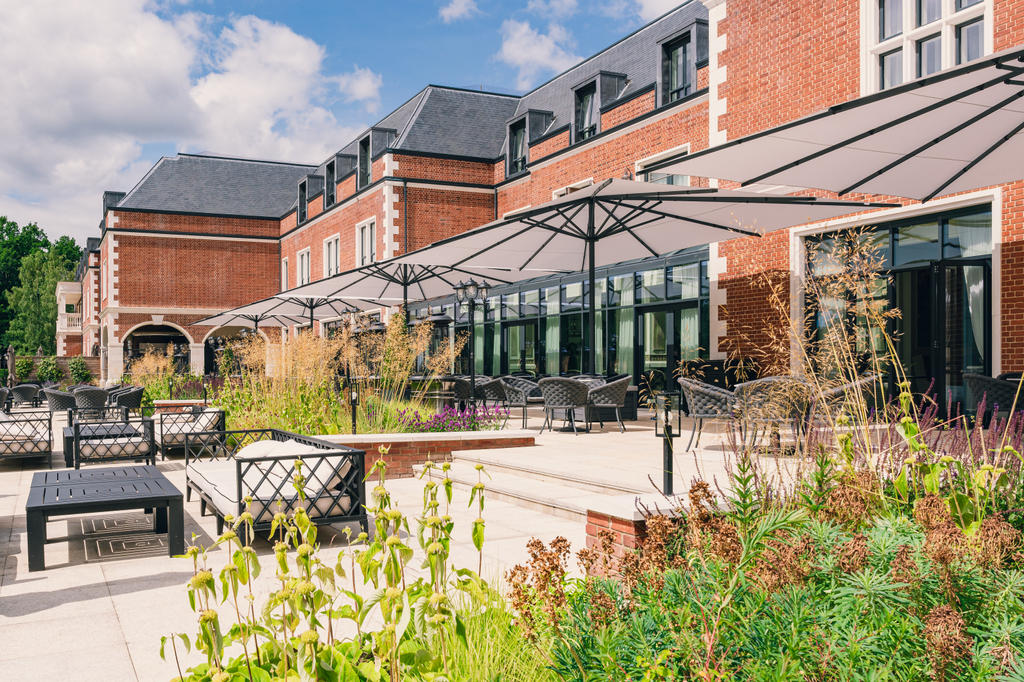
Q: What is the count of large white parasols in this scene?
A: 5